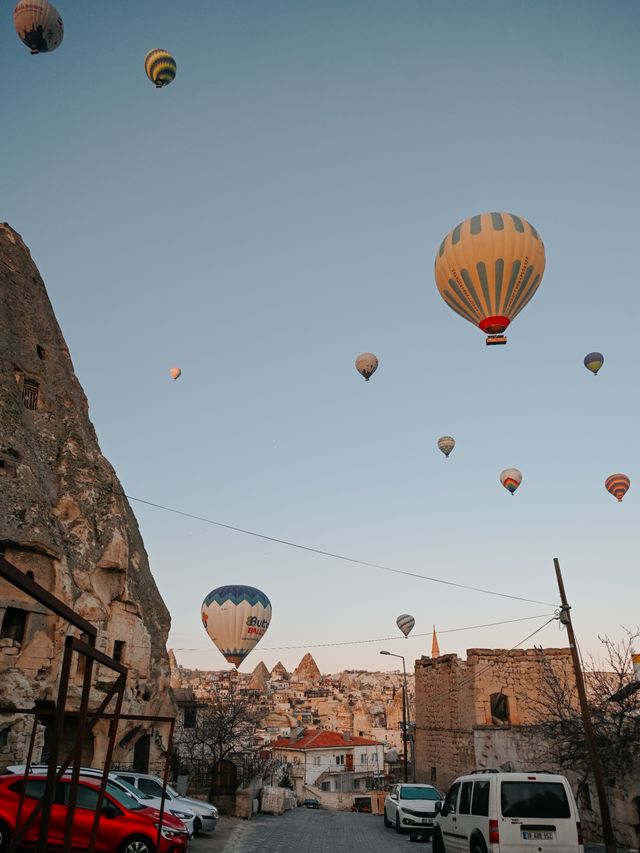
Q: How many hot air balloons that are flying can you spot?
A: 11